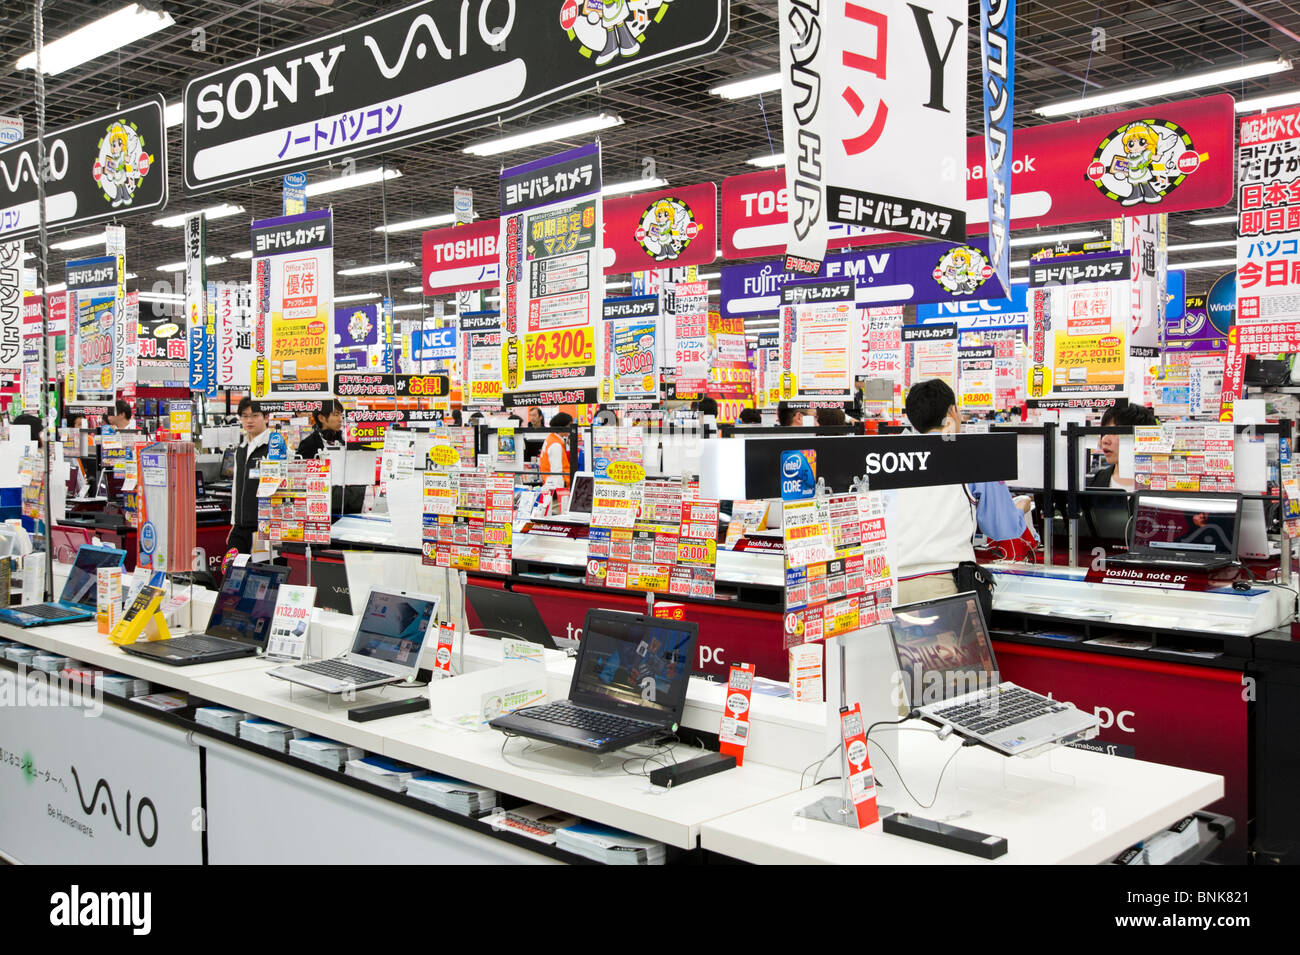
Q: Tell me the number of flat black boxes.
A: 3